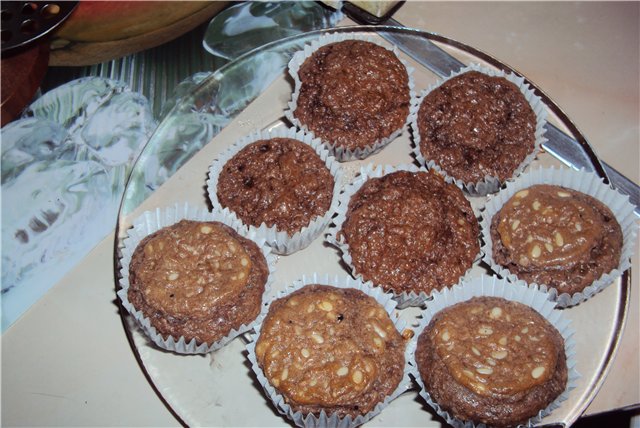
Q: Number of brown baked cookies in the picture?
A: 8